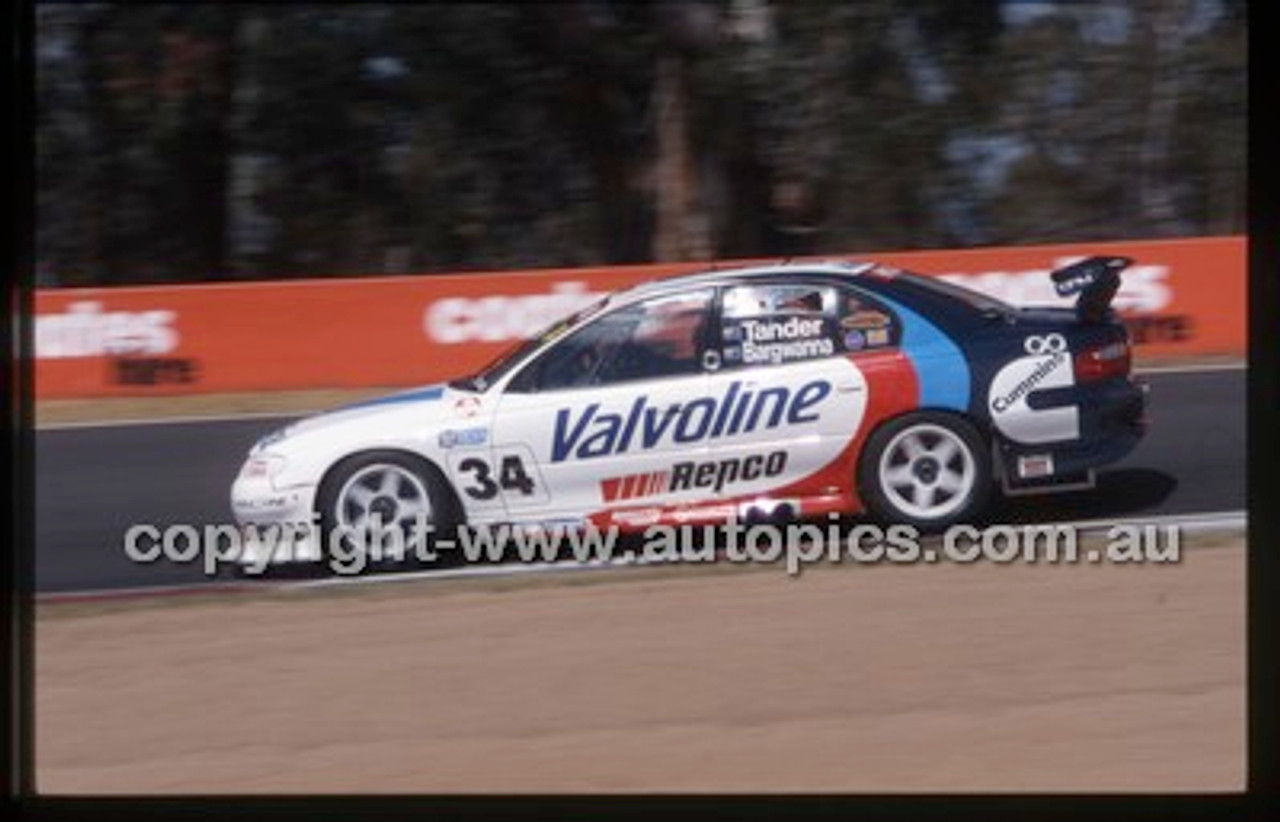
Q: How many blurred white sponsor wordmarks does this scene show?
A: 3